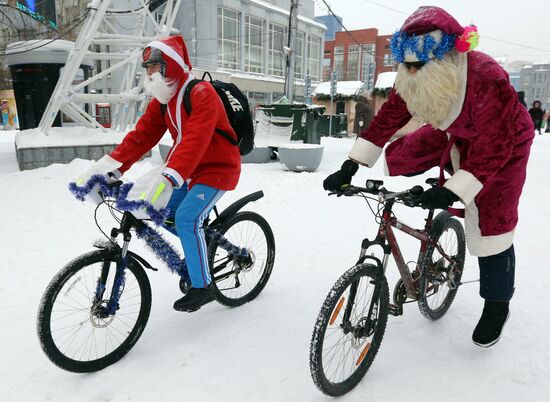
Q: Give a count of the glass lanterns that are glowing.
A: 0